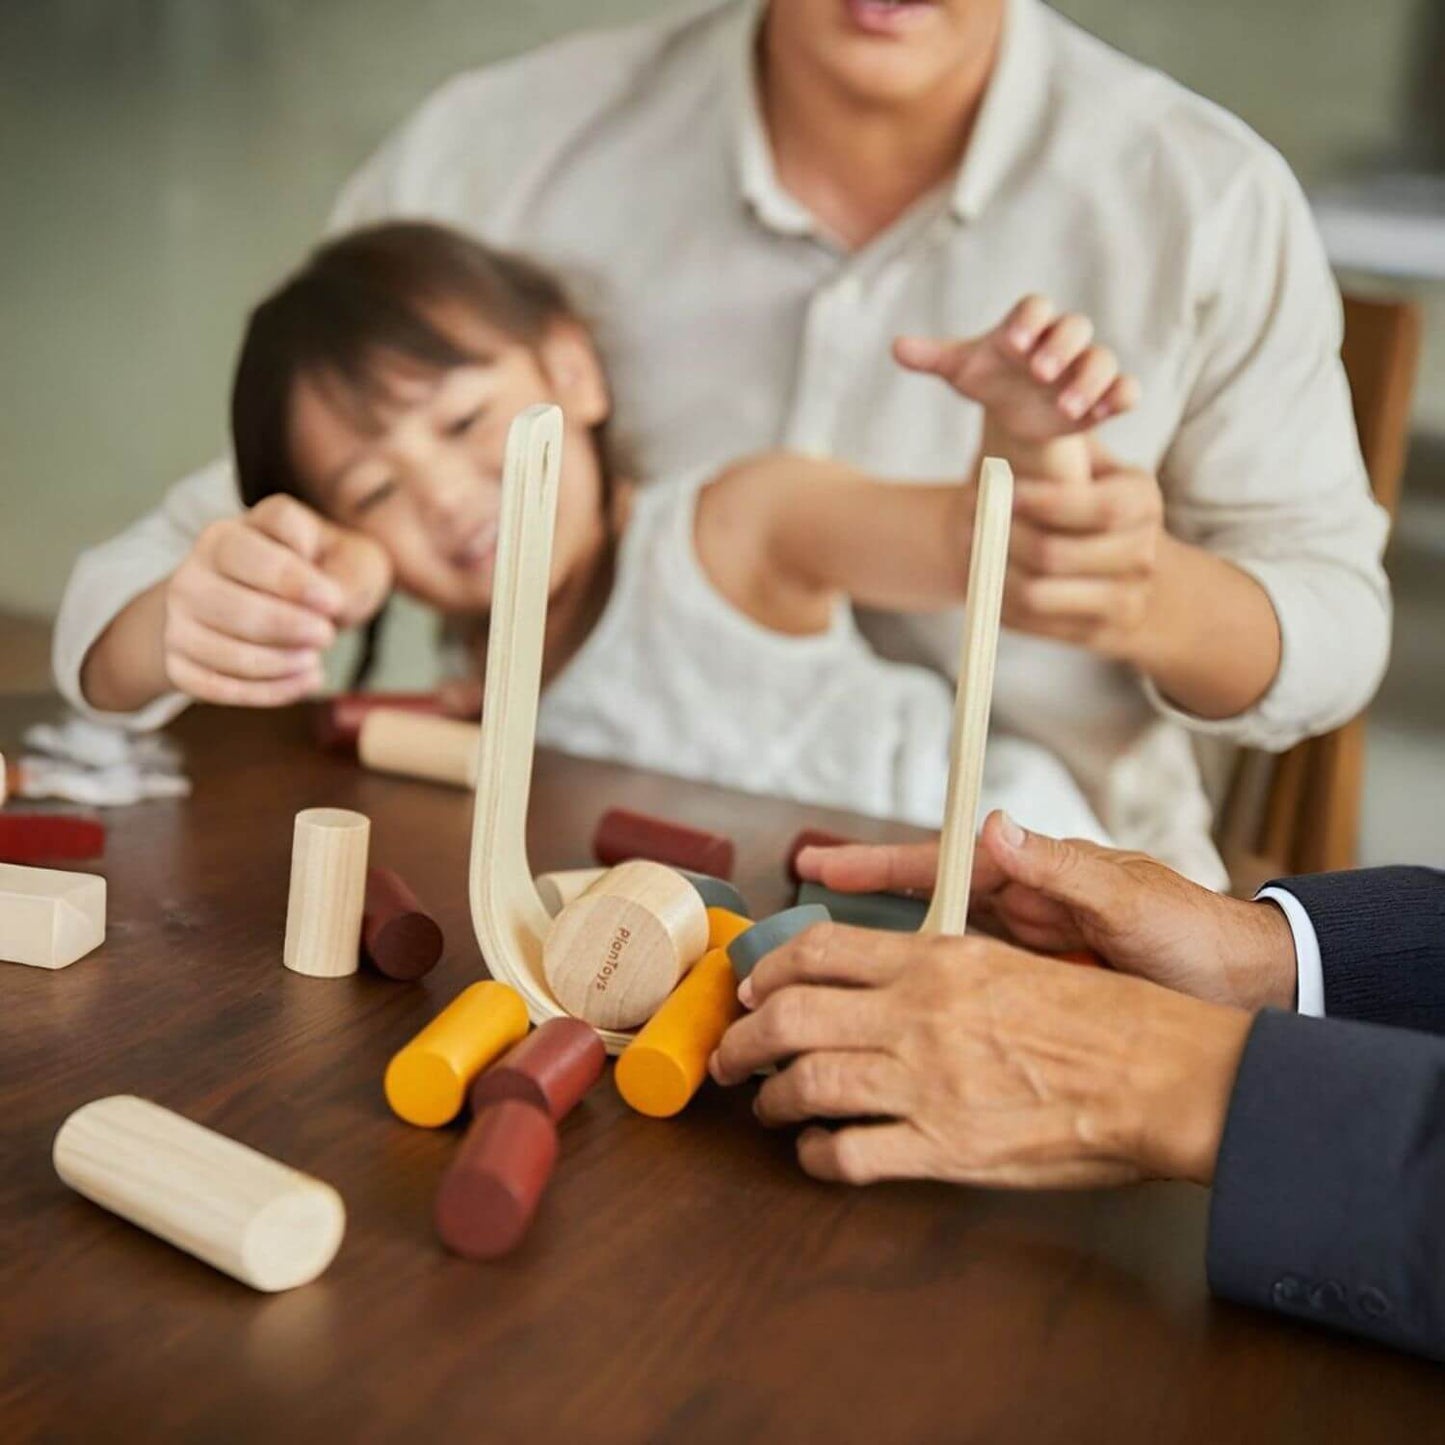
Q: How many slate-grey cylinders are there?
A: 3